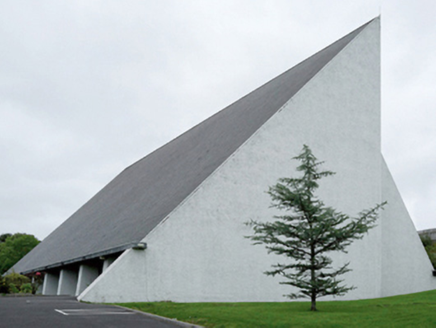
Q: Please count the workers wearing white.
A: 0